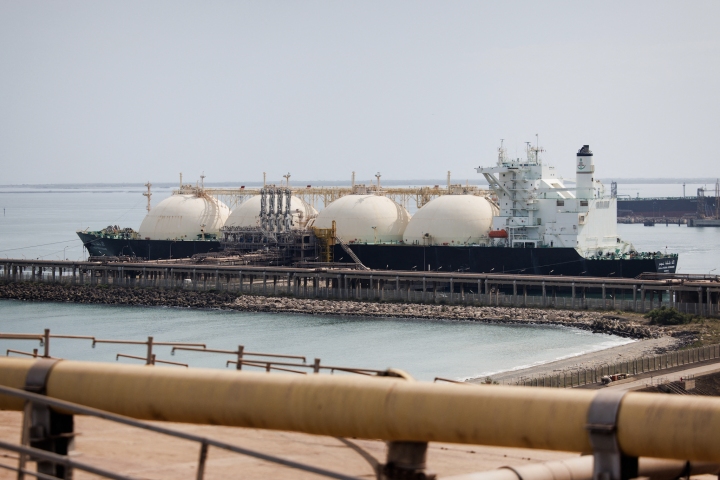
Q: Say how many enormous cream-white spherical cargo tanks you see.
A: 4